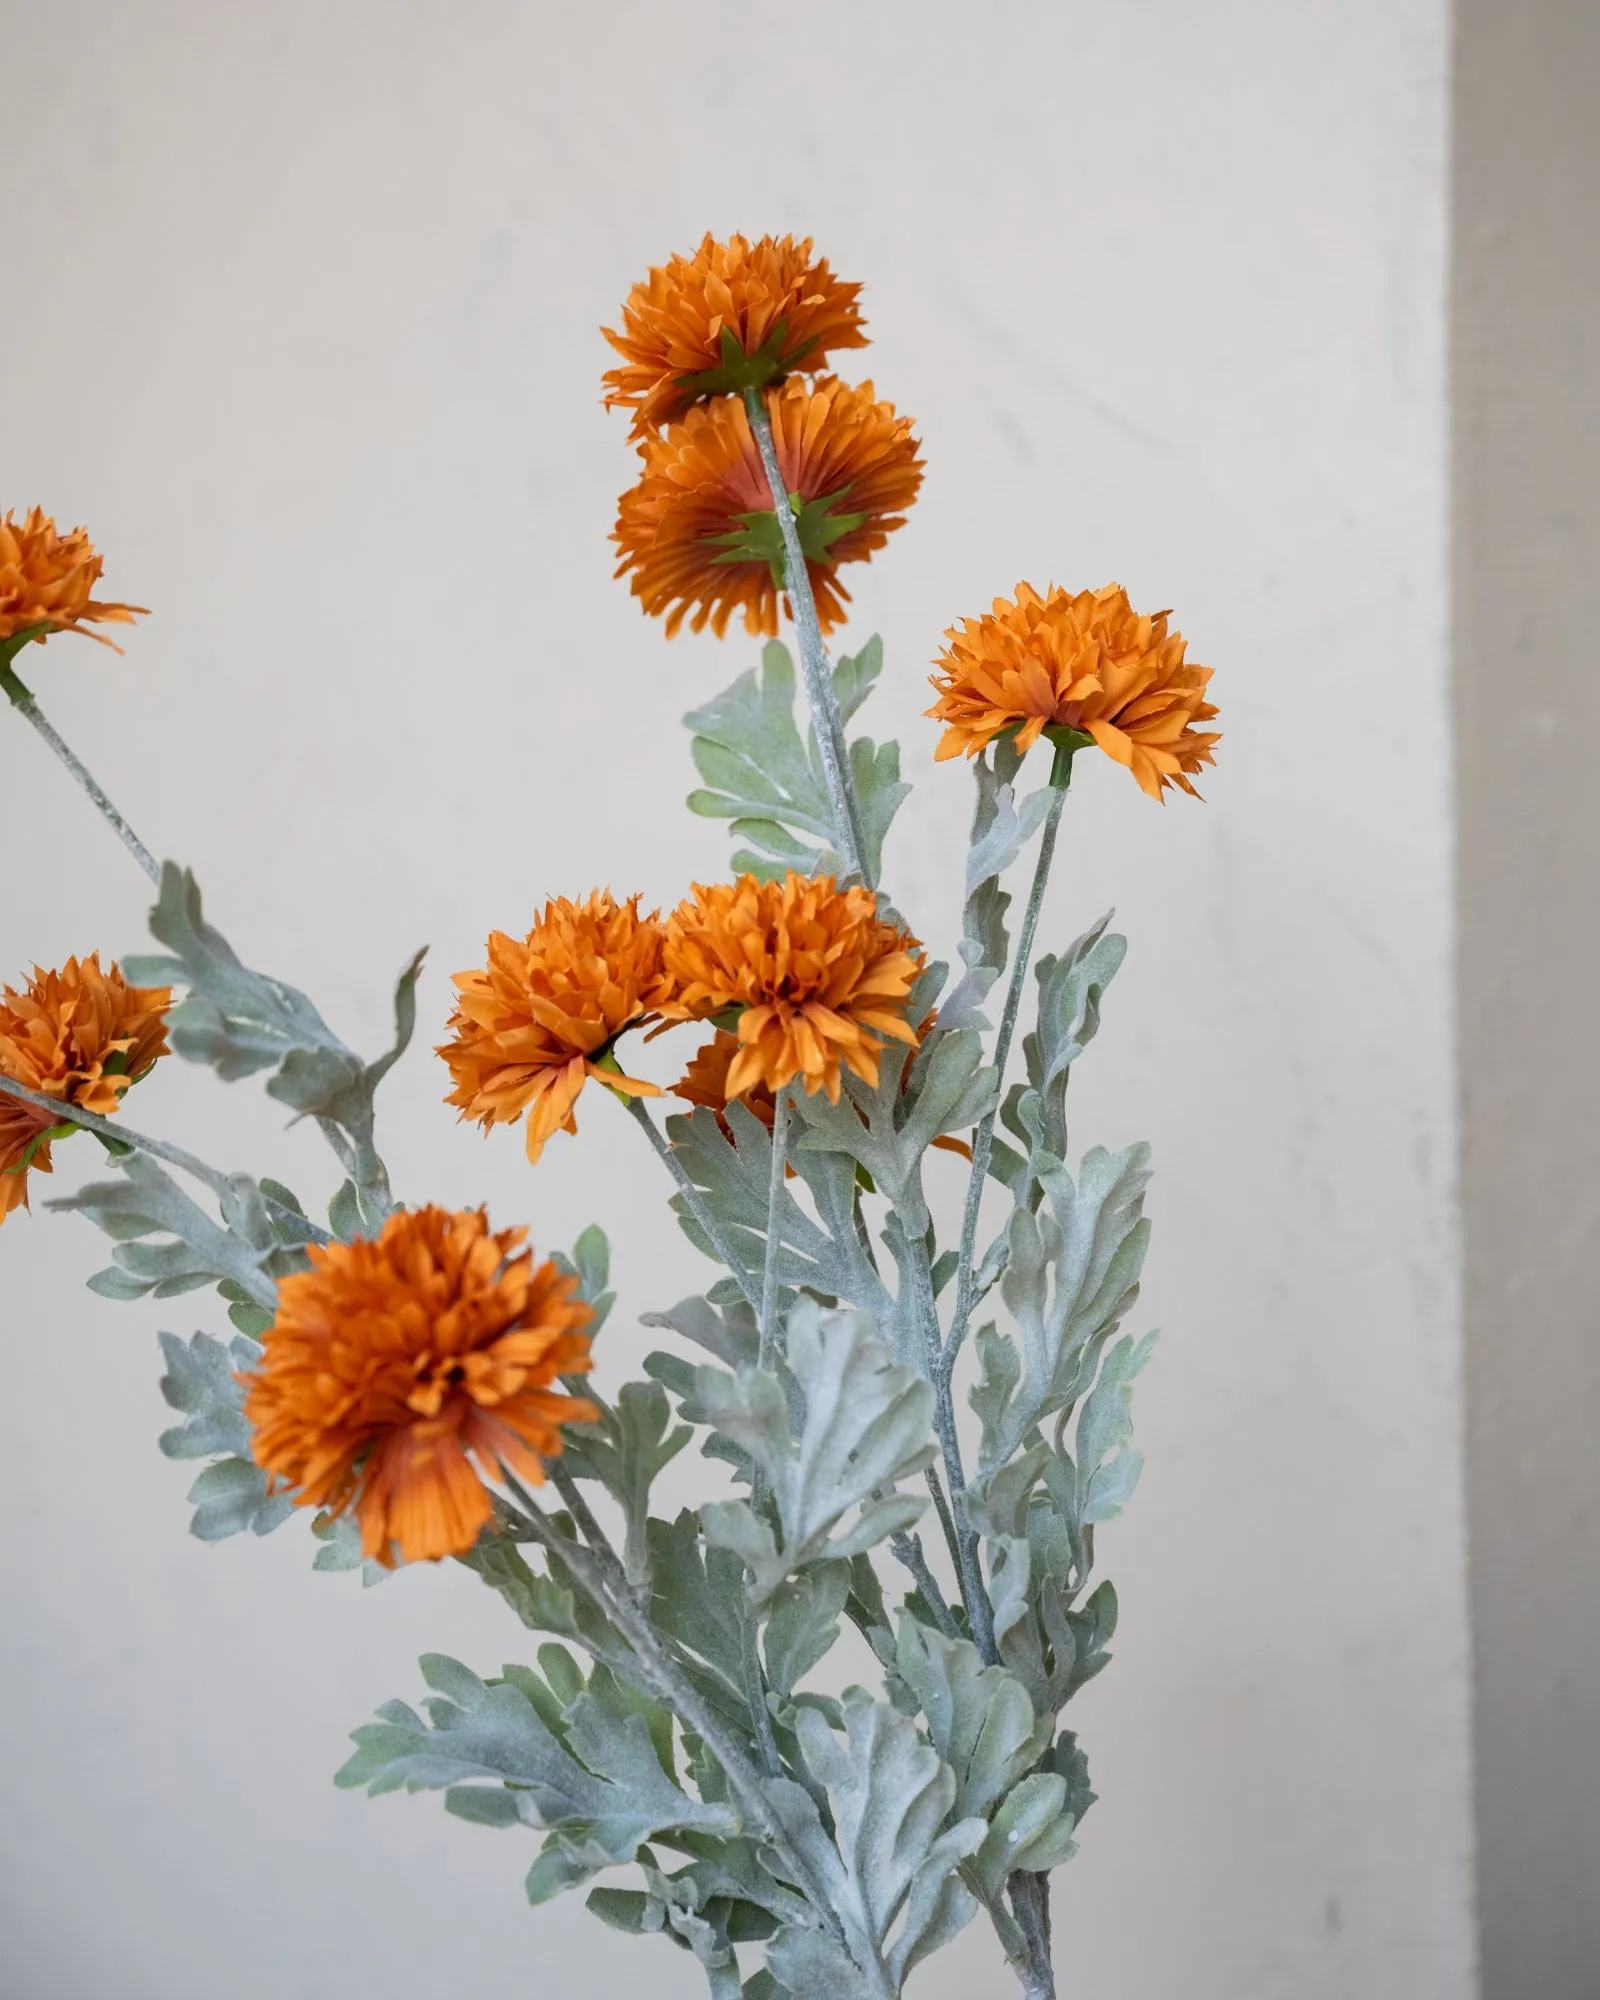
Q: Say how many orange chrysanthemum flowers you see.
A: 9